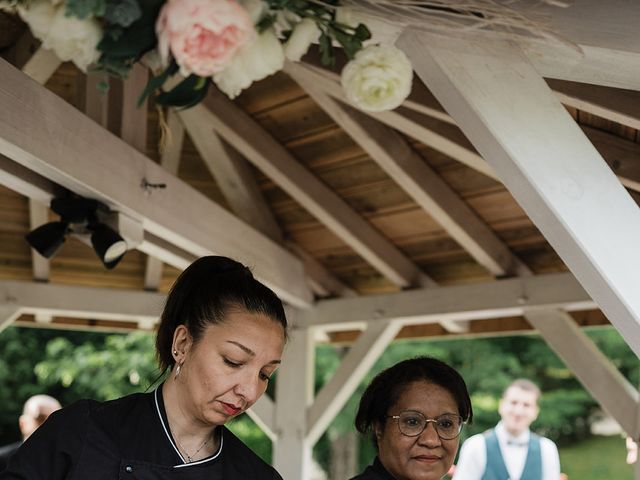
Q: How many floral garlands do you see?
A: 1